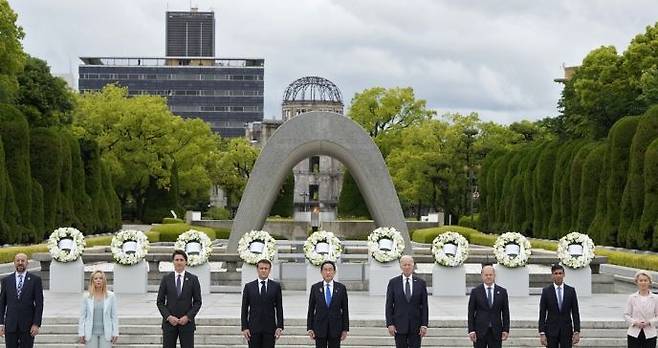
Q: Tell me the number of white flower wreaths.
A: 9